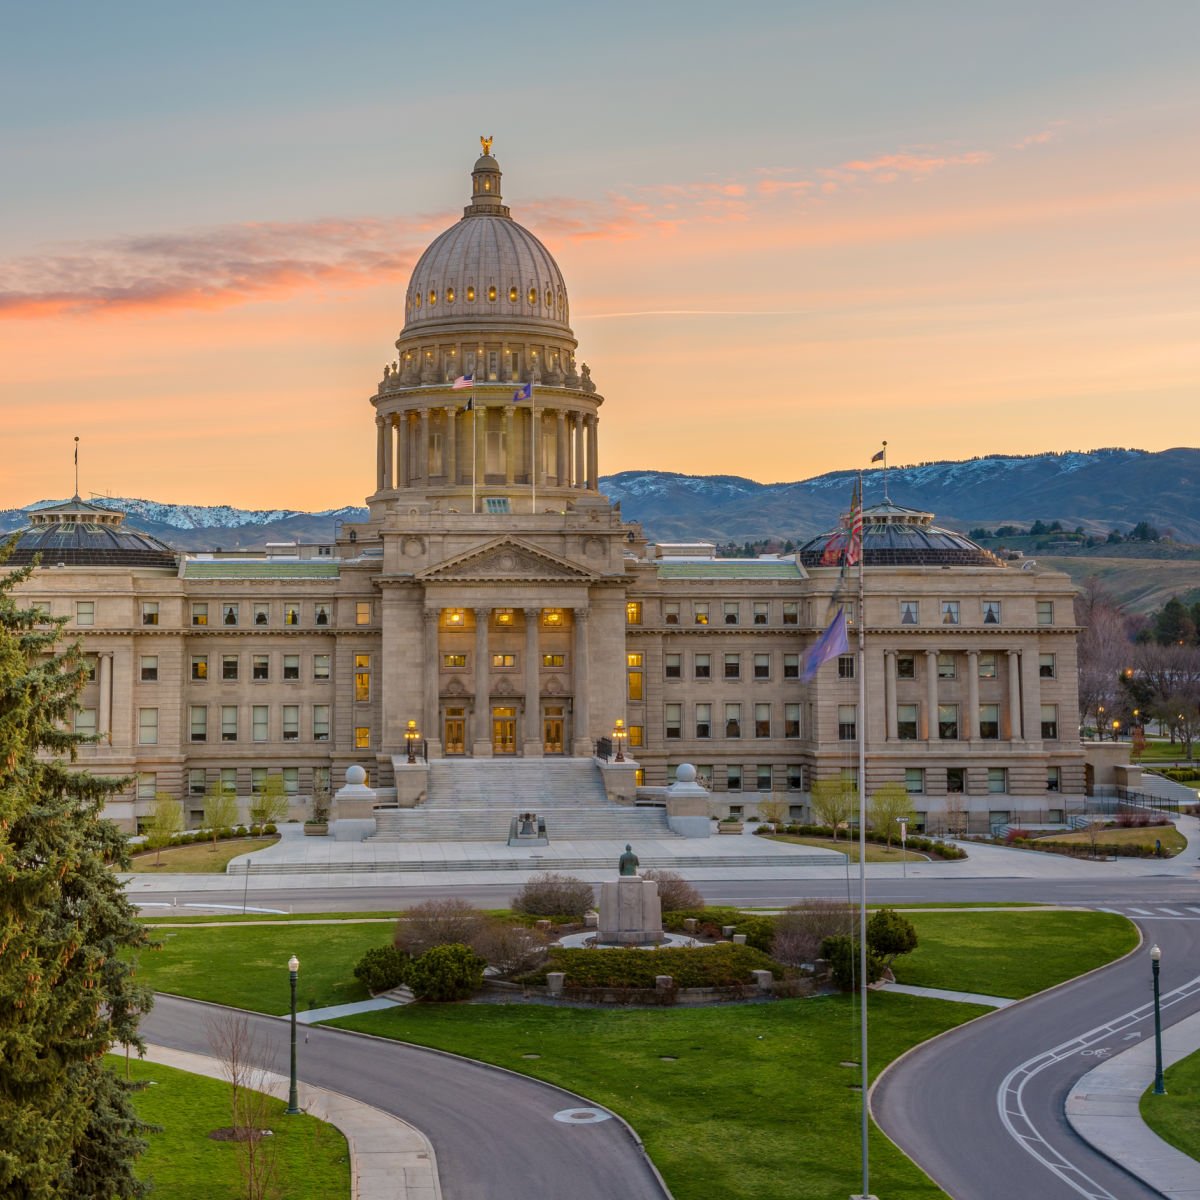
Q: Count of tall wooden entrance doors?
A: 3